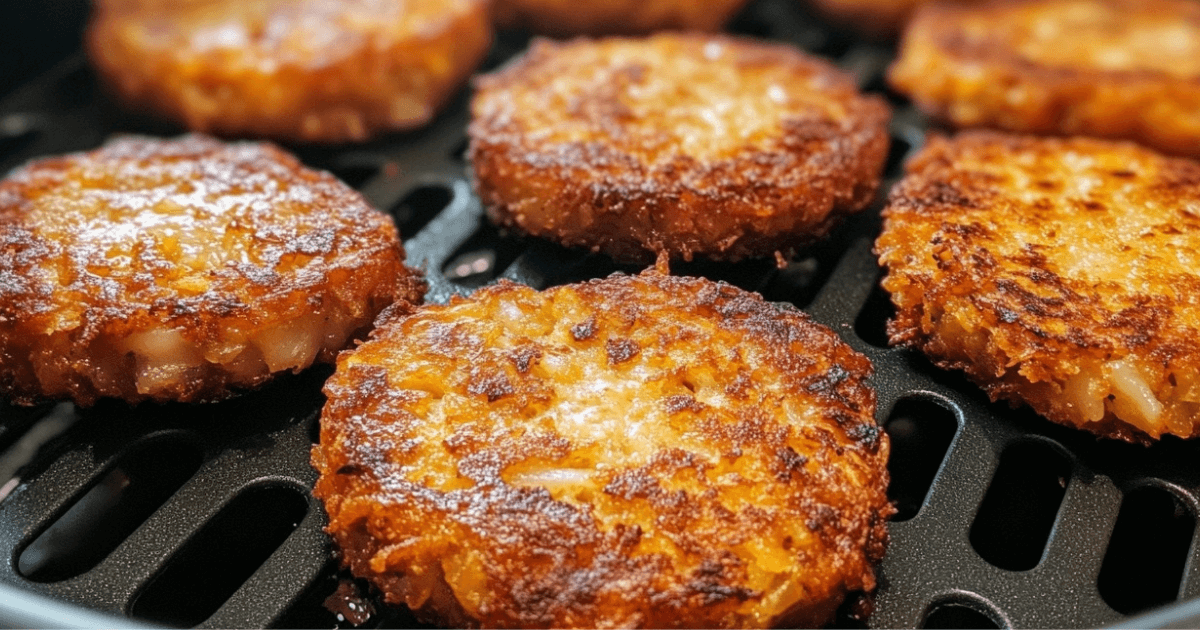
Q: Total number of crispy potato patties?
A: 8